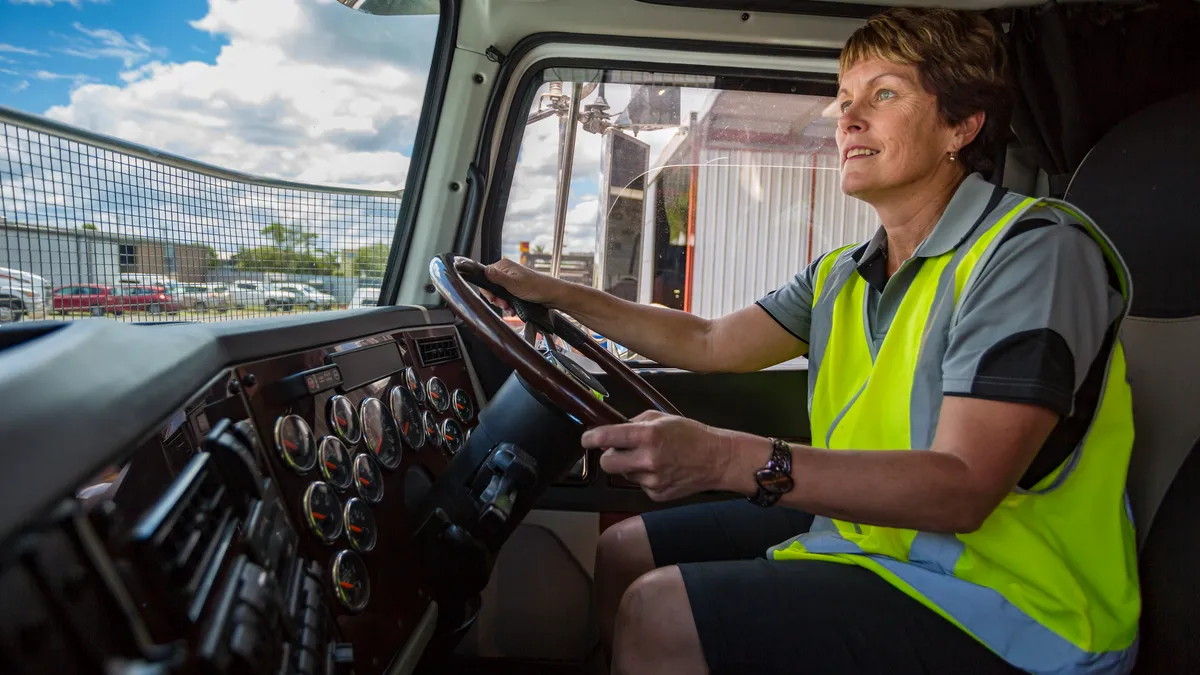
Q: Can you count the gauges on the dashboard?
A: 14